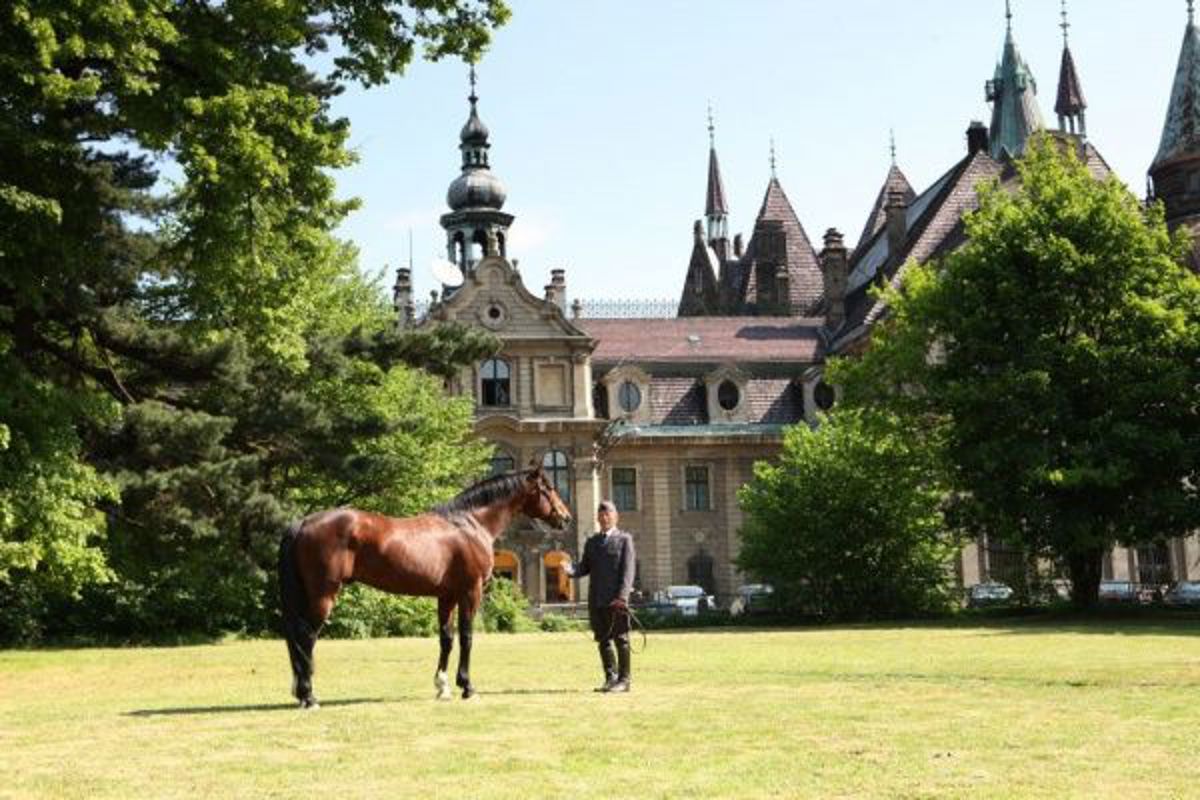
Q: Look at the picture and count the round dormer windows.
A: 3